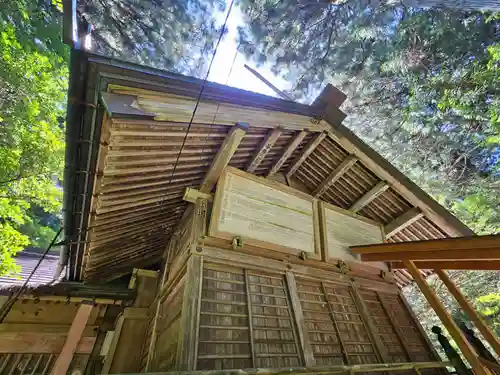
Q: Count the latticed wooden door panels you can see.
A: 6